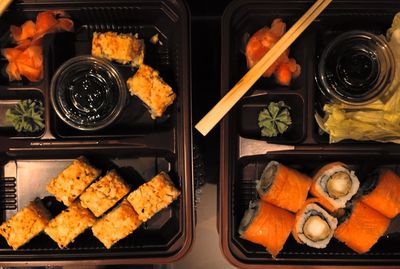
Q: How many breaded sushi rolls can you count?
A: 8